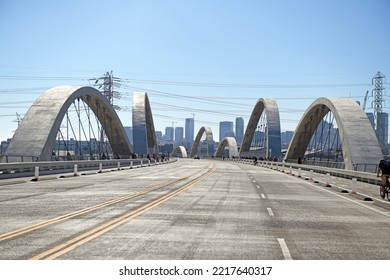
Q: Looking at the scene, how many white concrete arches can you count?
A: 7